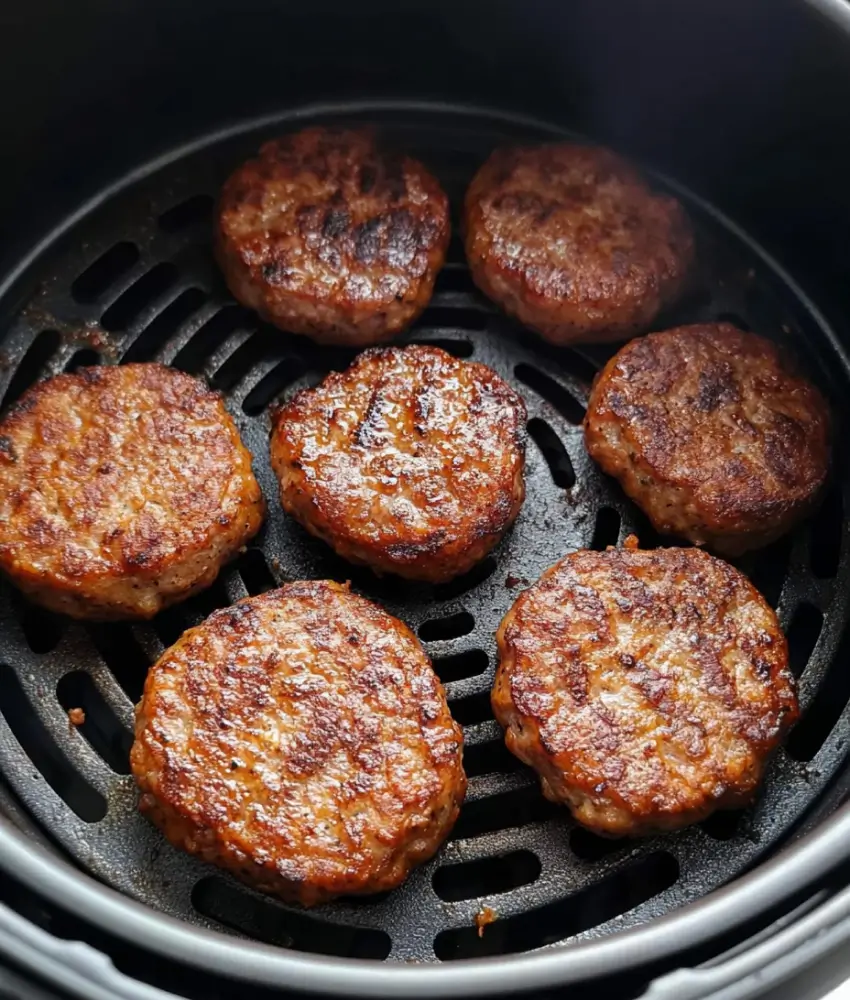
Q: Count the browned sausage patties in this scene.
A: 7